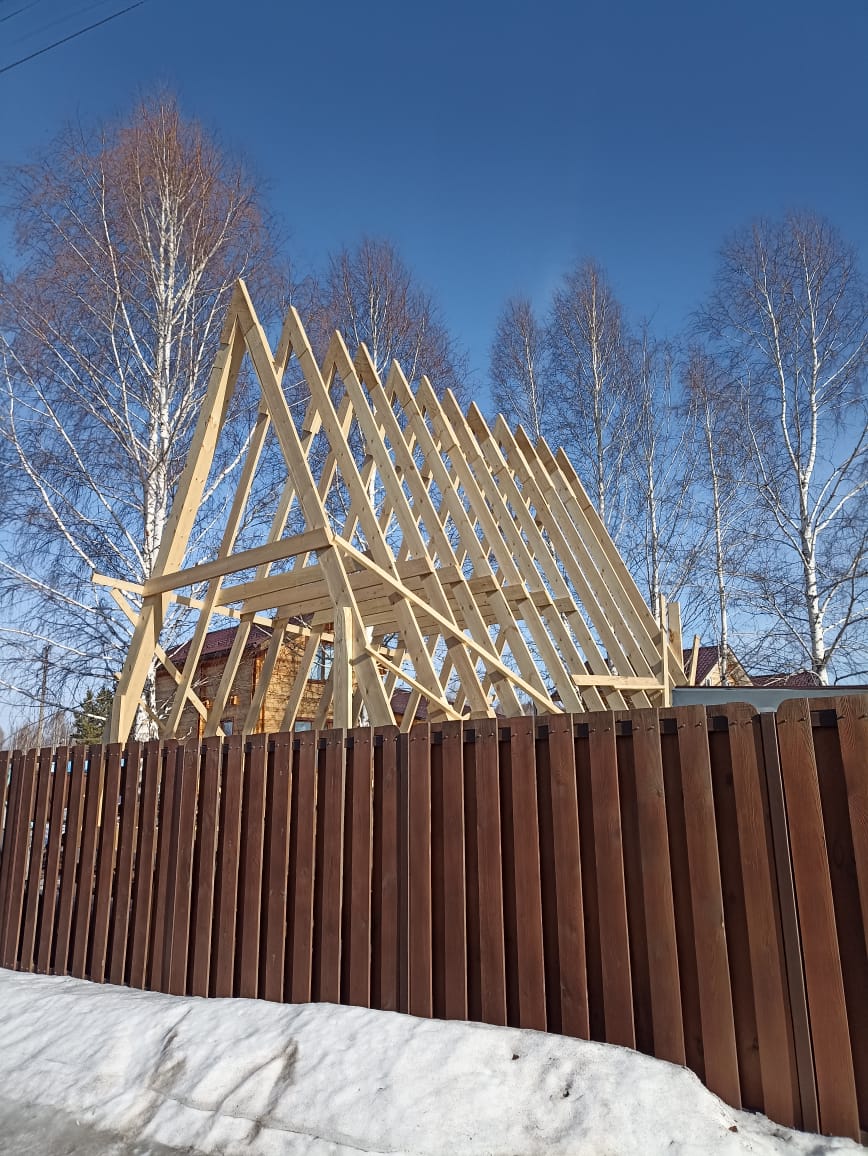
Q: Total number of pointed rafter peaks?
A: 12